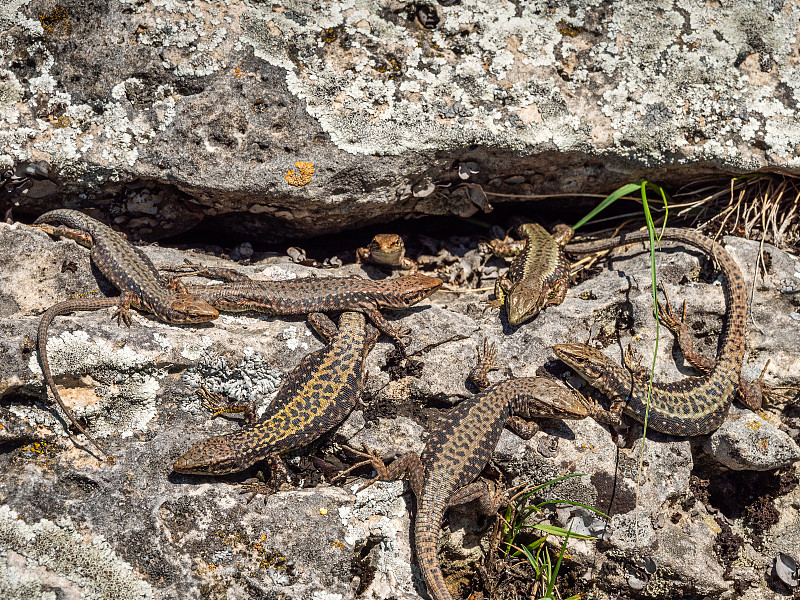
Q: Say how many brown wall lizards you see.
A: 7